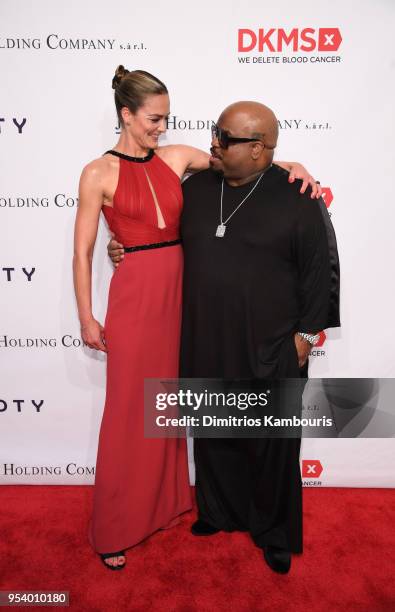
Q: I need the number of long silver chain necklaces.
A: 1